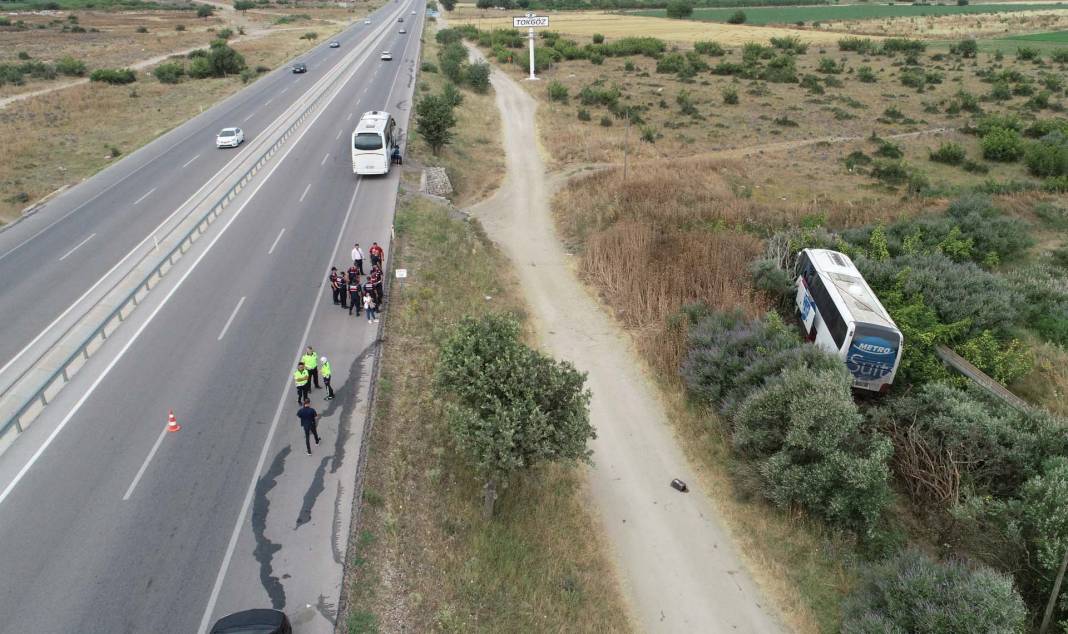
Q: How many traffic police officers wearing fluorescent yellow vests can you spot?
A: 3